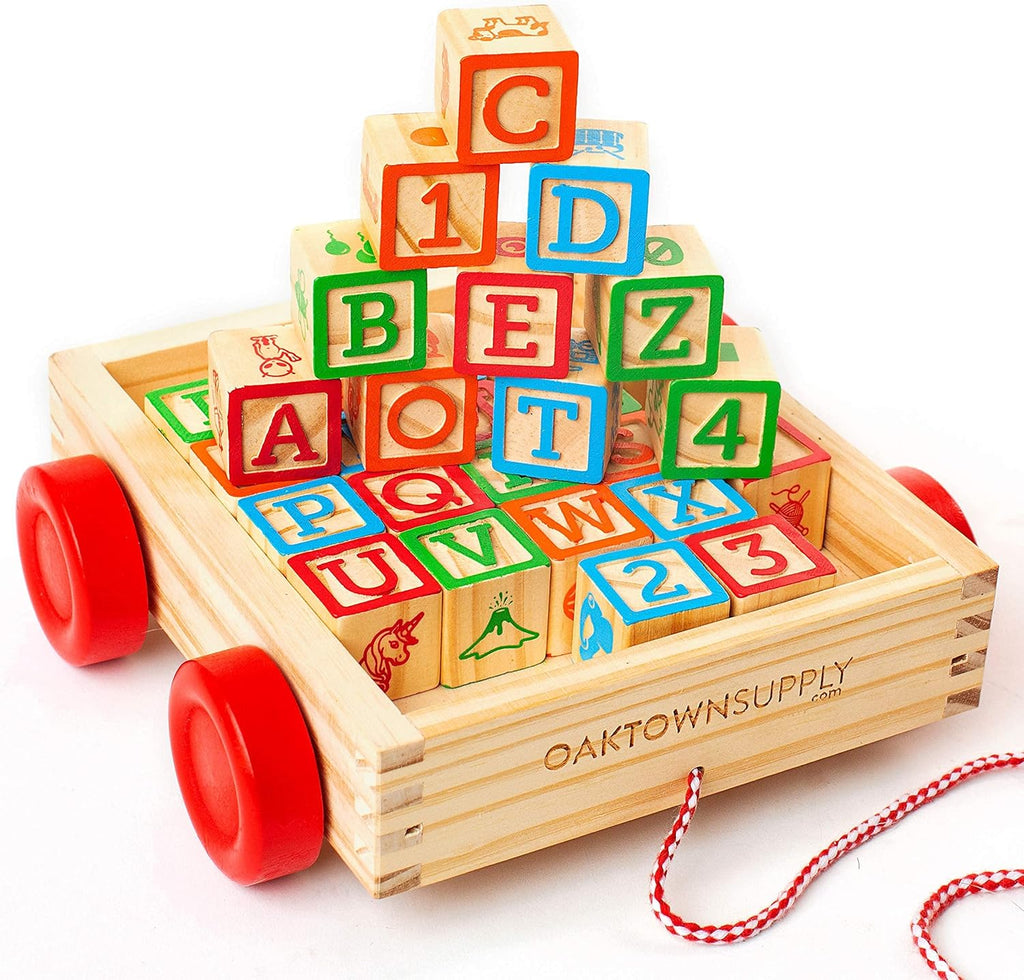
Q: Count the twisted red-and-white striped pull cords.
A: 1